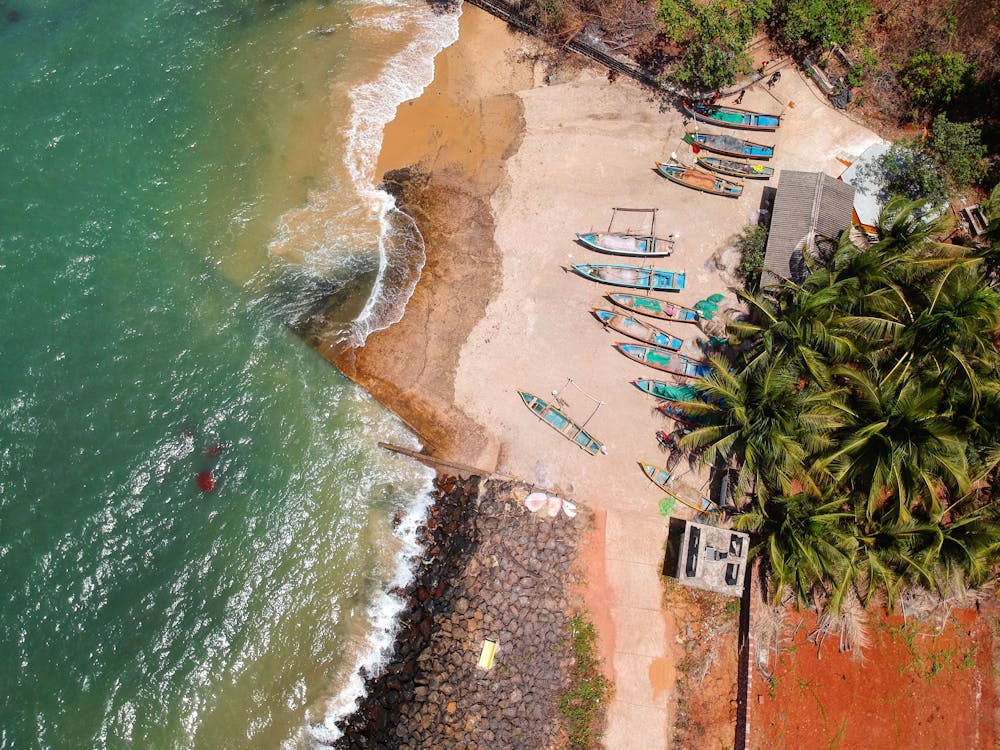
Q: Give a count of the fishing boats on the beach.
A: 13